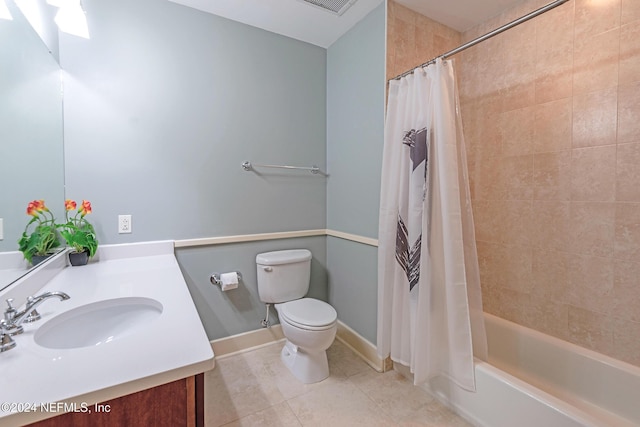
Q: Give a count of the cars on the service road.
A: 0